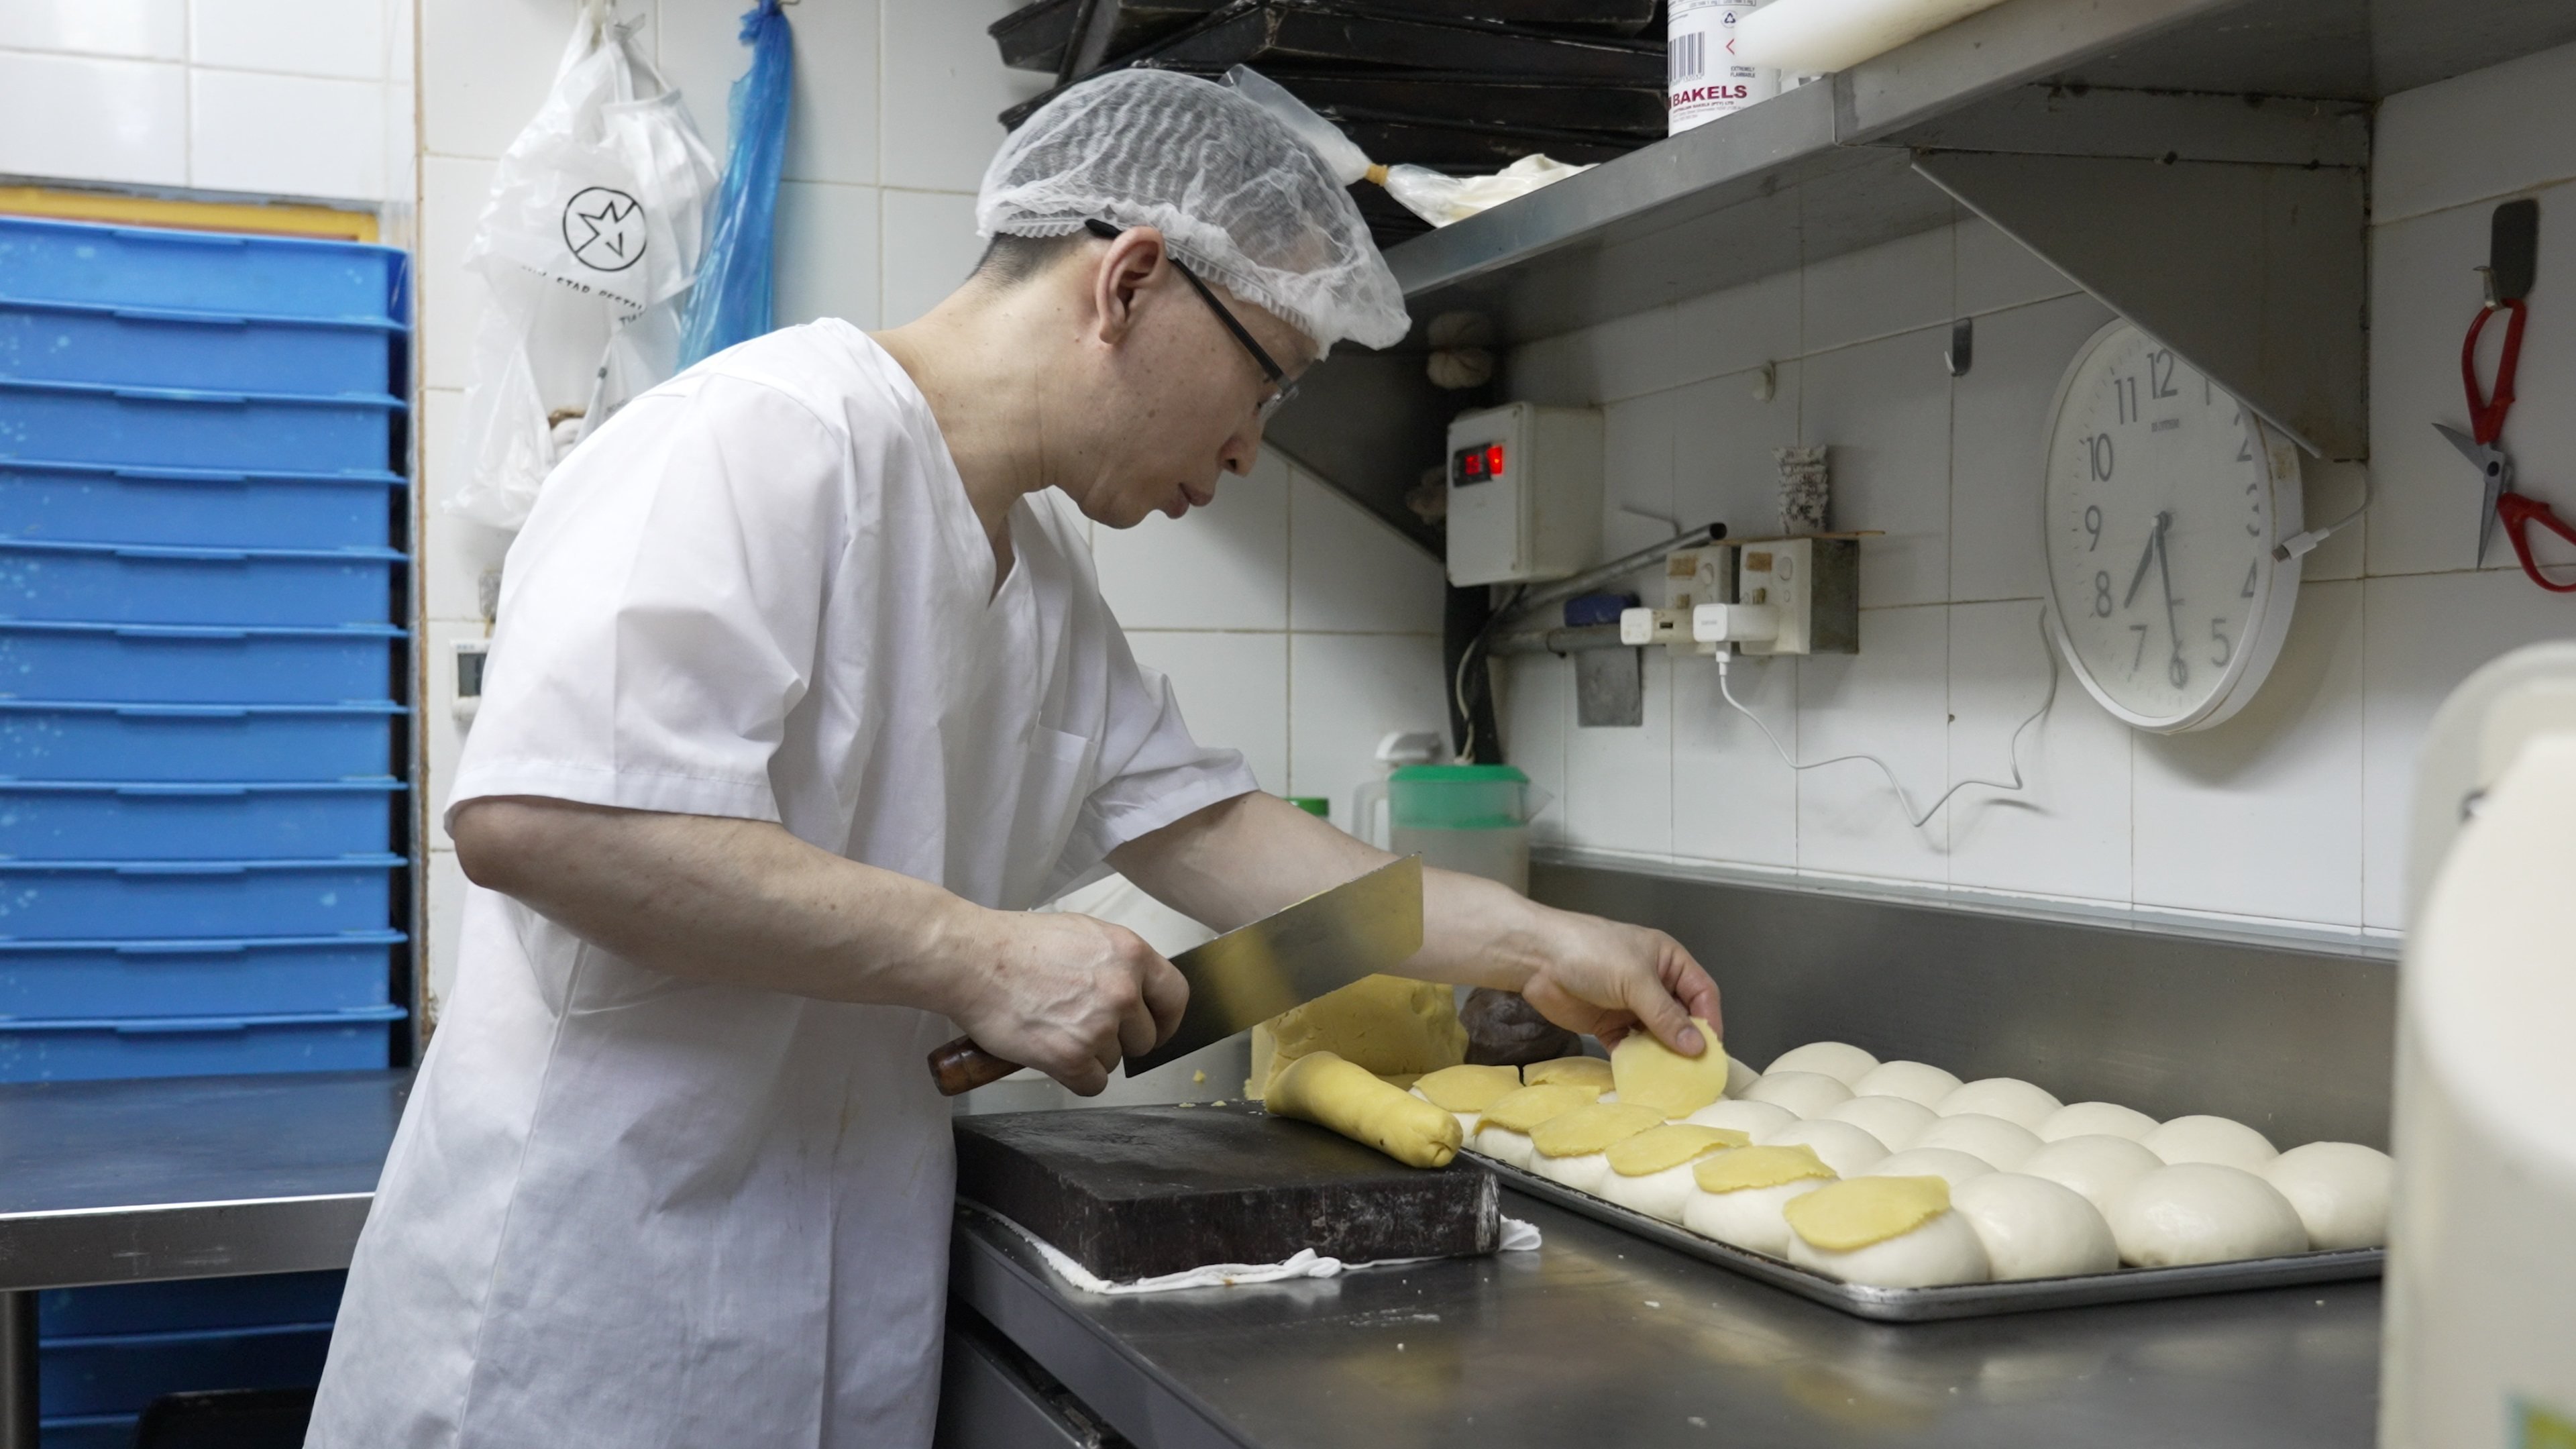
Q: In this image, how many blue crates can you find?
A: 14